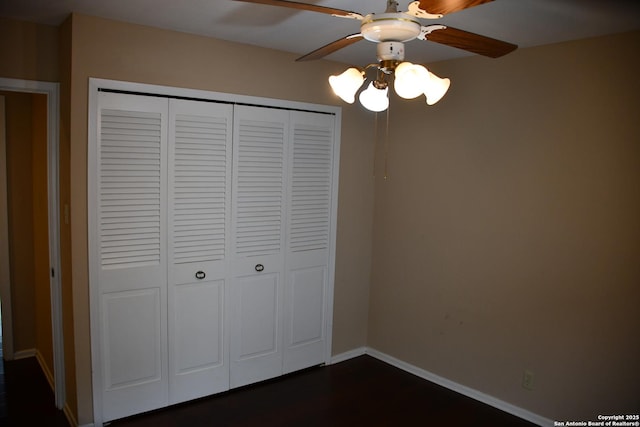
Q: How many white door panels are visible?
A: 4